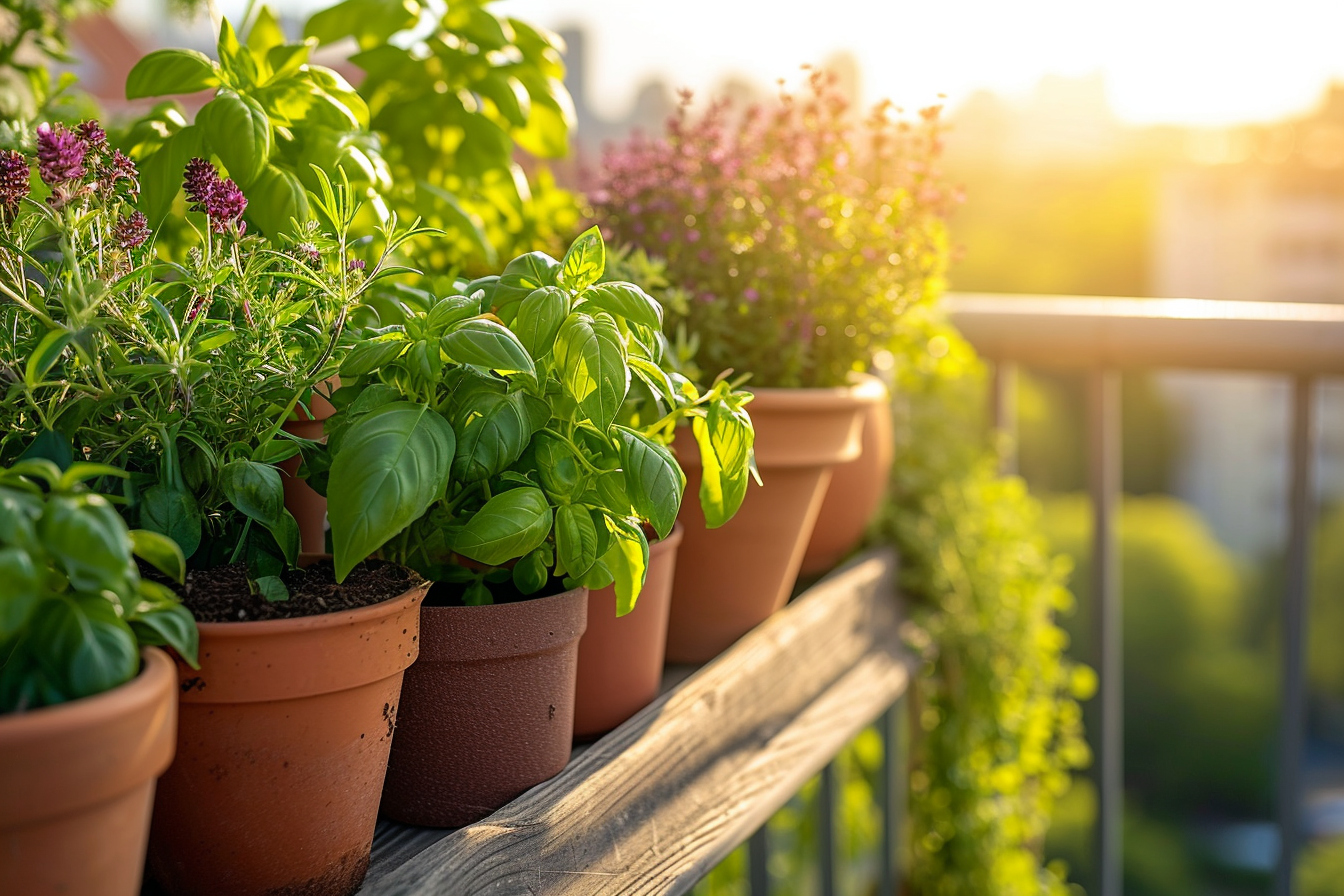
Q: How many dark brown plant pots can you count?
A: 1